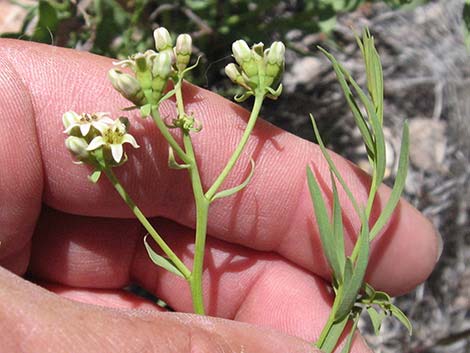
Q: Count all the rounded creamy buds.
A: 9